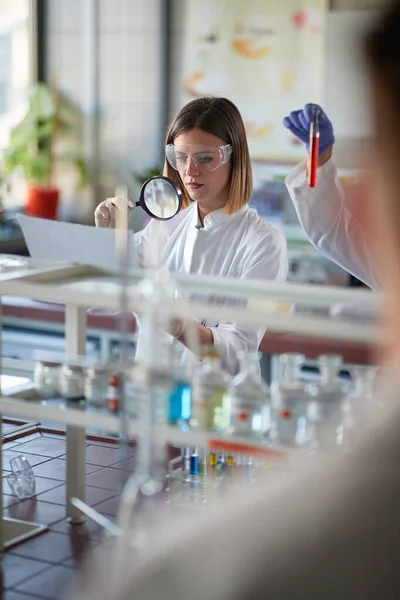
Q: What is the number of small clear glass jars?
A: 3